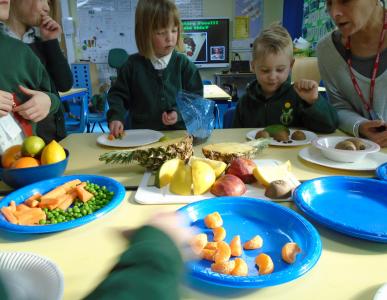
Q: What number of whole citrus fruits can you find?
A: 4